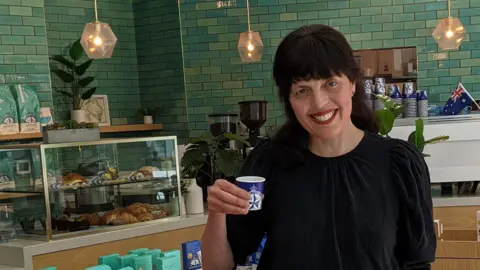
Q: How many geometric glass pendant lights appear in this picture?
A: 3